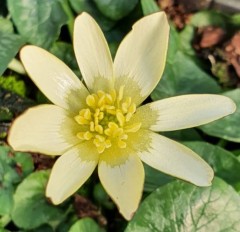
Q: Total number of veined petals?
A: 8